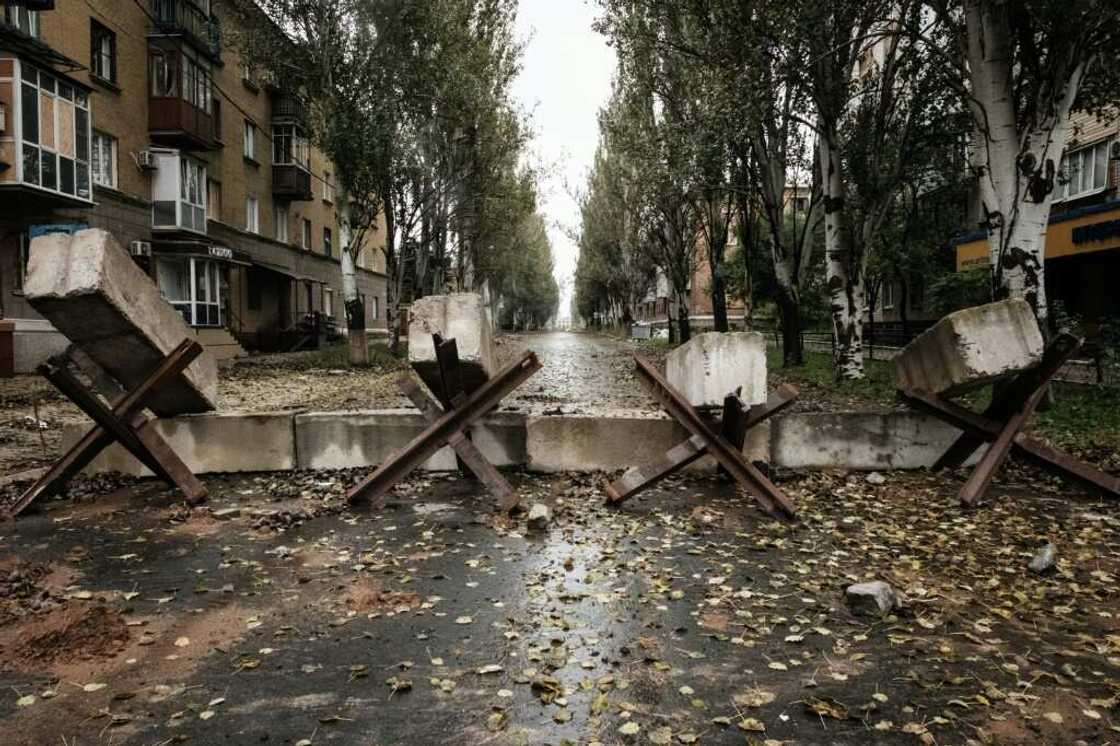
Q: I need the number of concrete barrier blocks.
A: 8